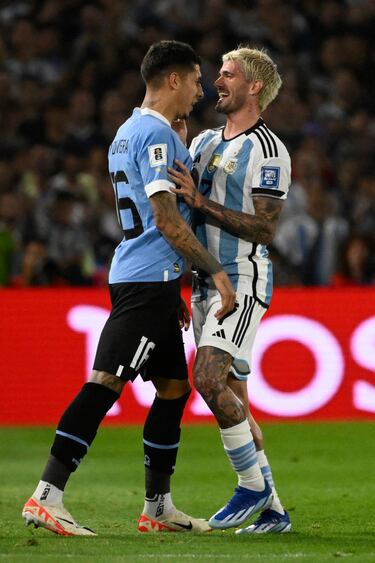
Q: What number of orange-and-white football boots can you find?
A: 2